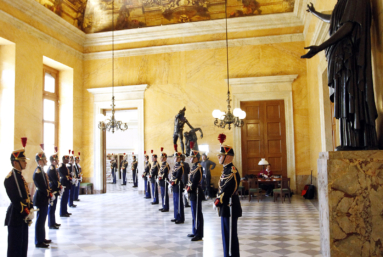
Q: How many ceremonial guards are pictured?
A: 15